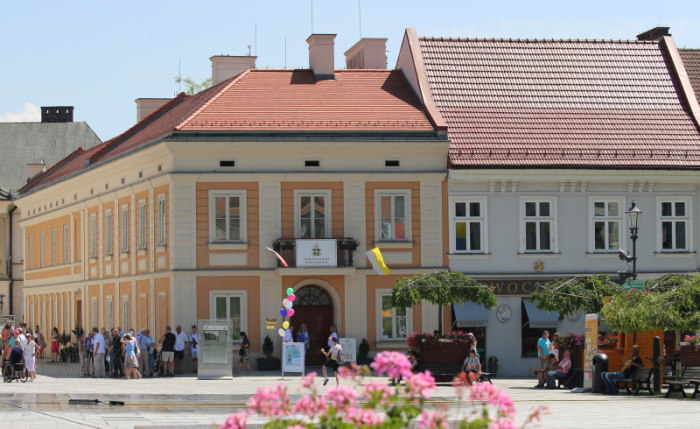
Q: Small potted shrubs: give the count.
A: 2